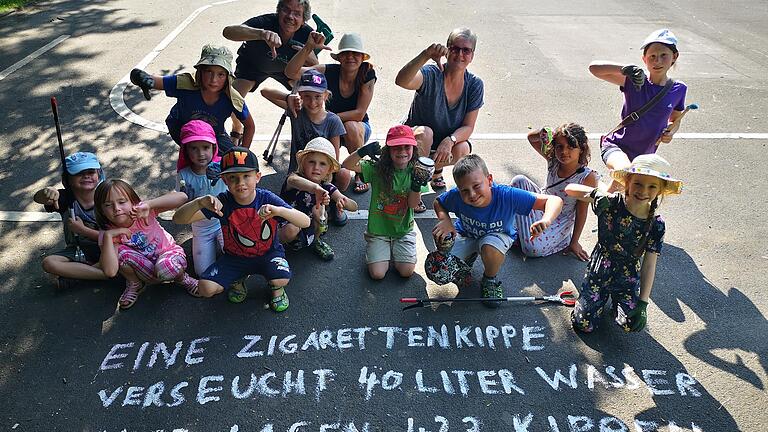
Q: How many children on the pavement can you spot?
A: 12